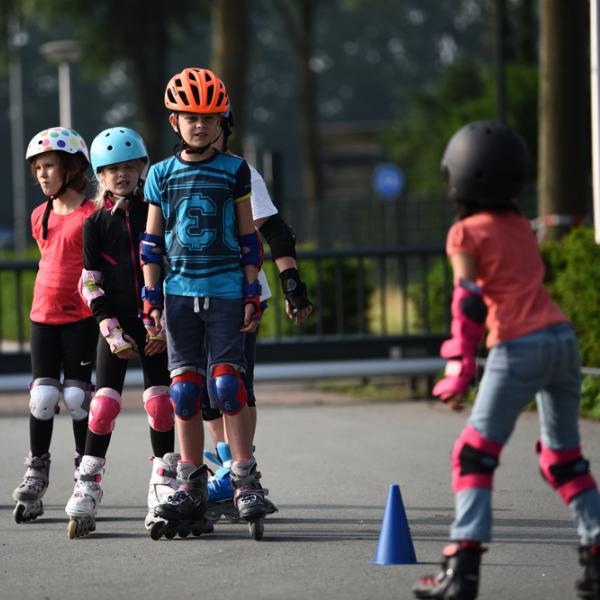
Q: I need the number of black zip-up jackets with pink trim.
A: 1